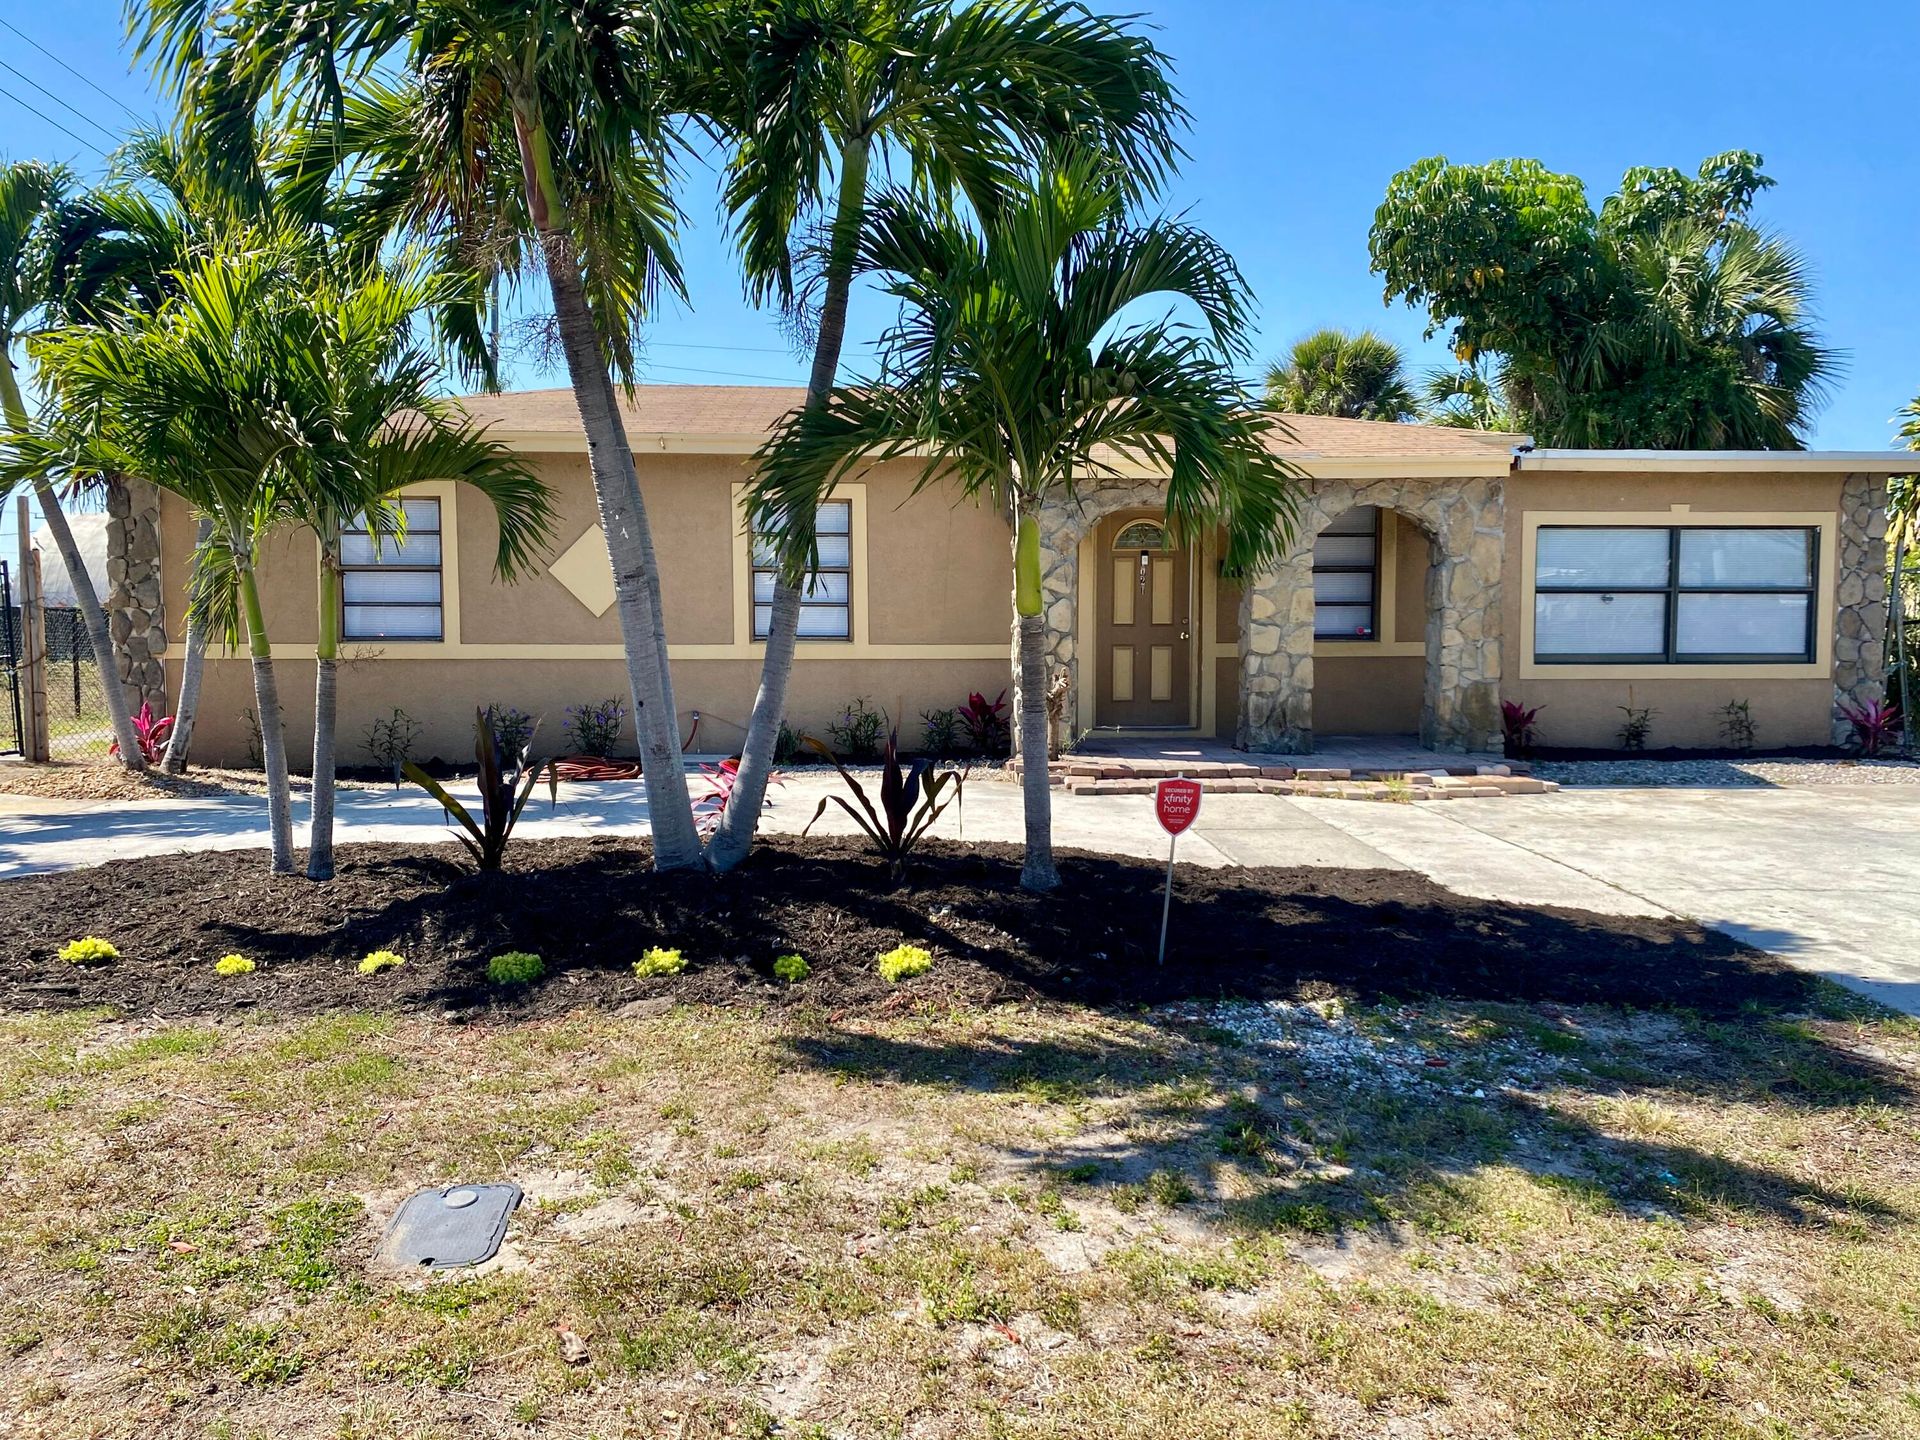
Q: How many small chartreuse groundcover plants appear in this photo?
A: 7